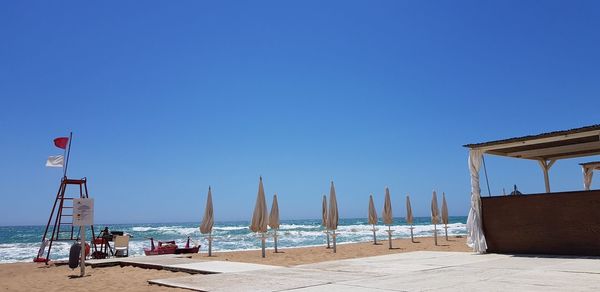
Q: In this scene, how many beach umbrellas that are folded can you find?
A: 10